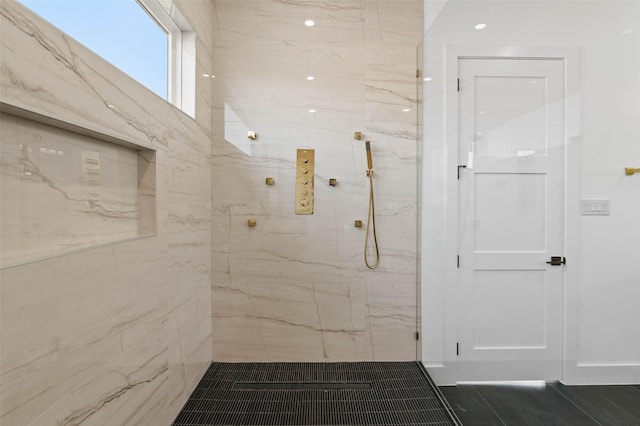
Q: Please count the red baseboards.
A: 0